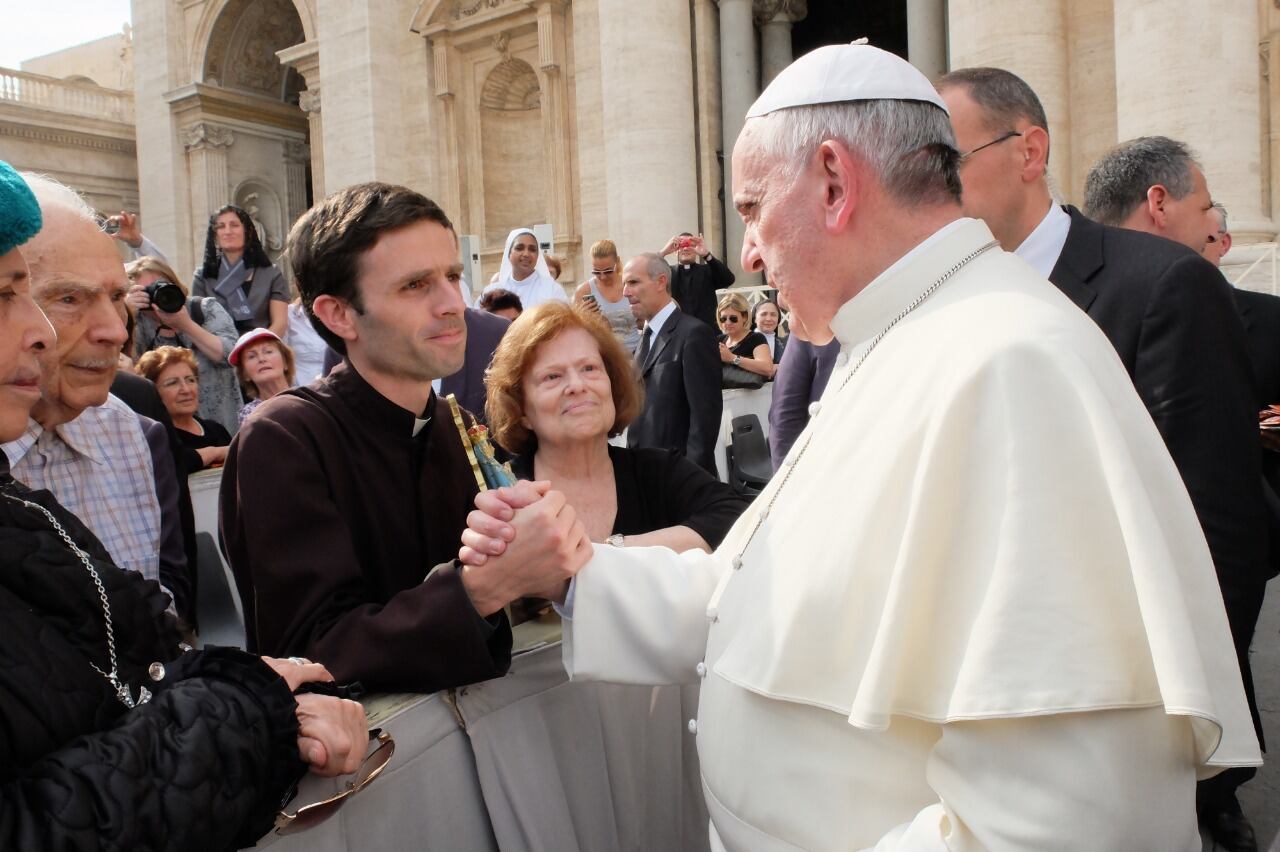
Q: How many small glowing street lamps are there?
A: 0